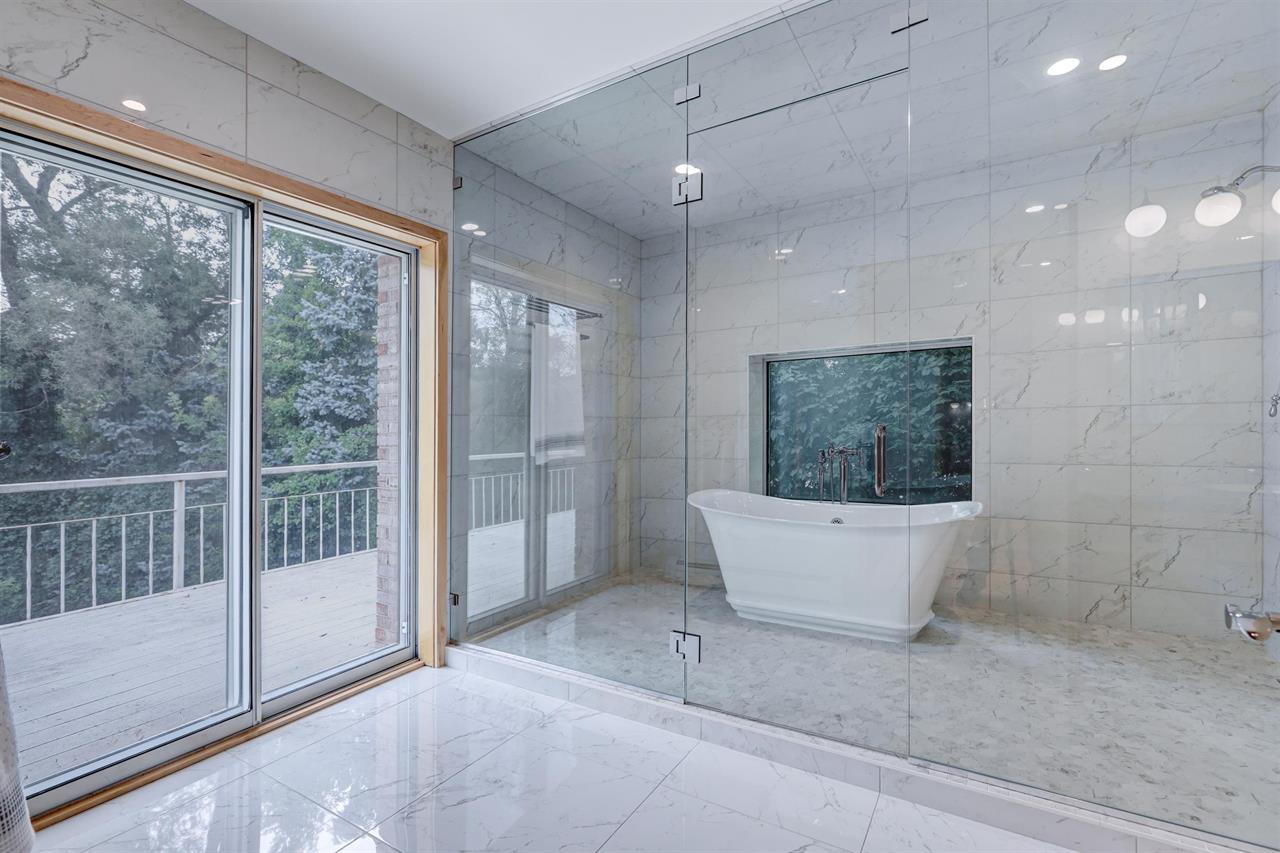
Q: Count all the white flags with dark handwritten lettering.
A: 0